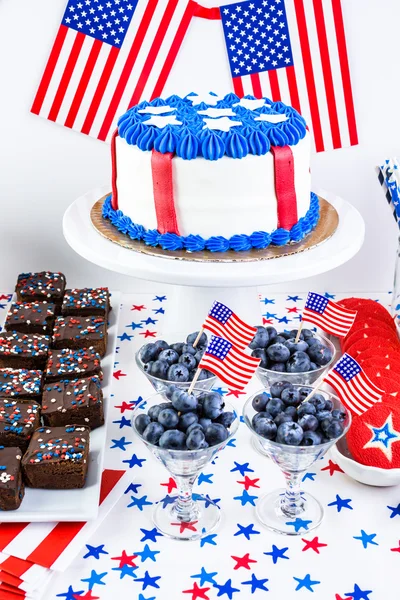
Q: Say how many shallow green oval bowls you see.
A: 0